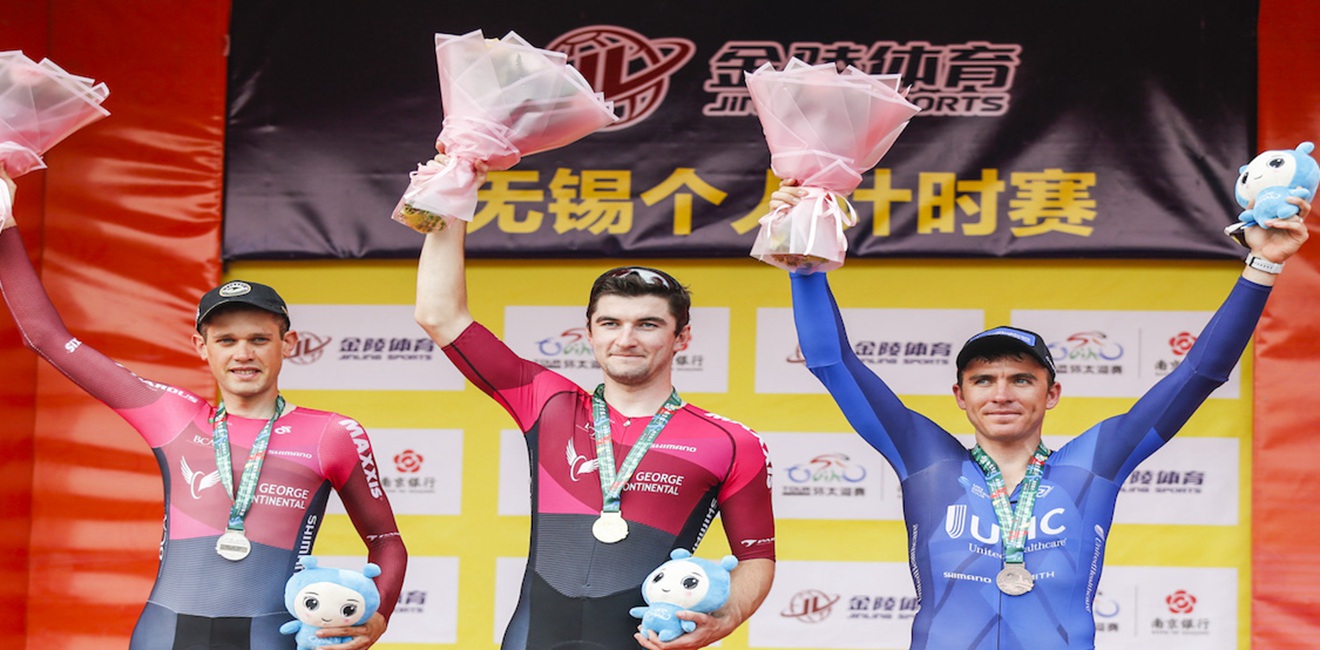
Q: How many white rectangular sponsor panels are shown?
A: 12